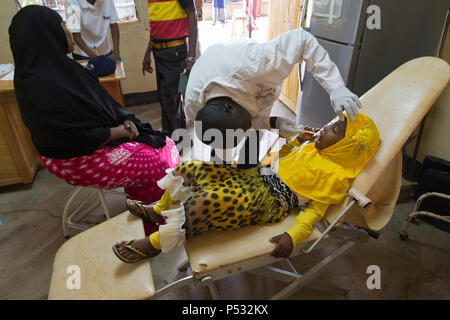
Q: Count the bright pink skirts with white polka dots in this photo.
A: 1